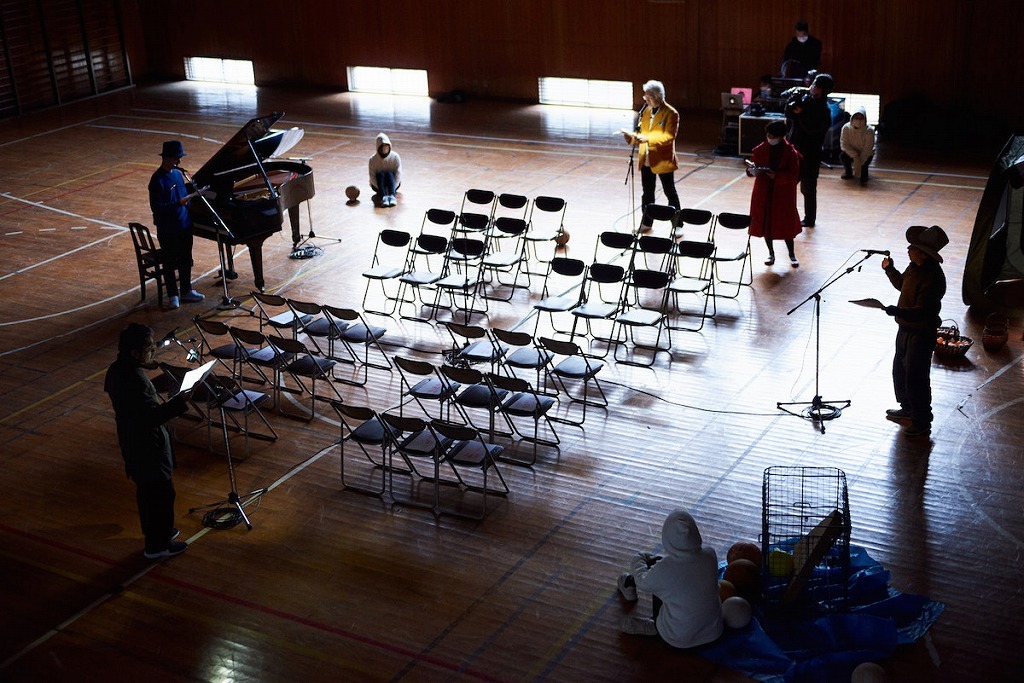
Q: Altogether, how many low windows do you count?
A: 4